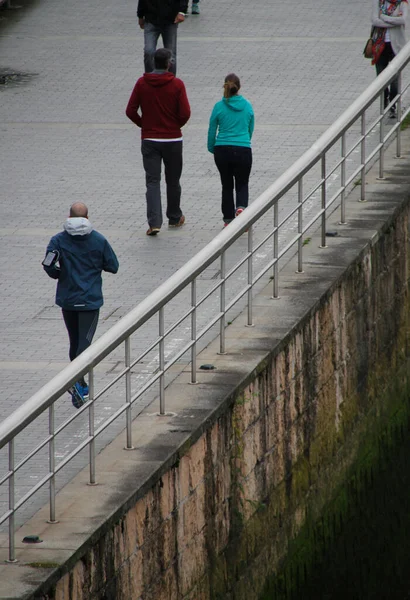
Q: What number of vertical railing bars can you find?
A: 15